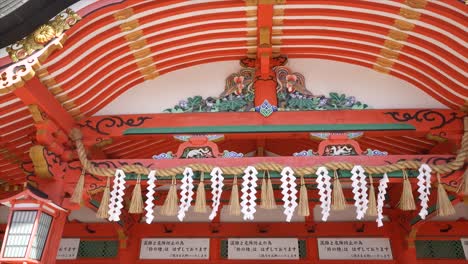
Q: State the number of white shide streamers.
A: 10